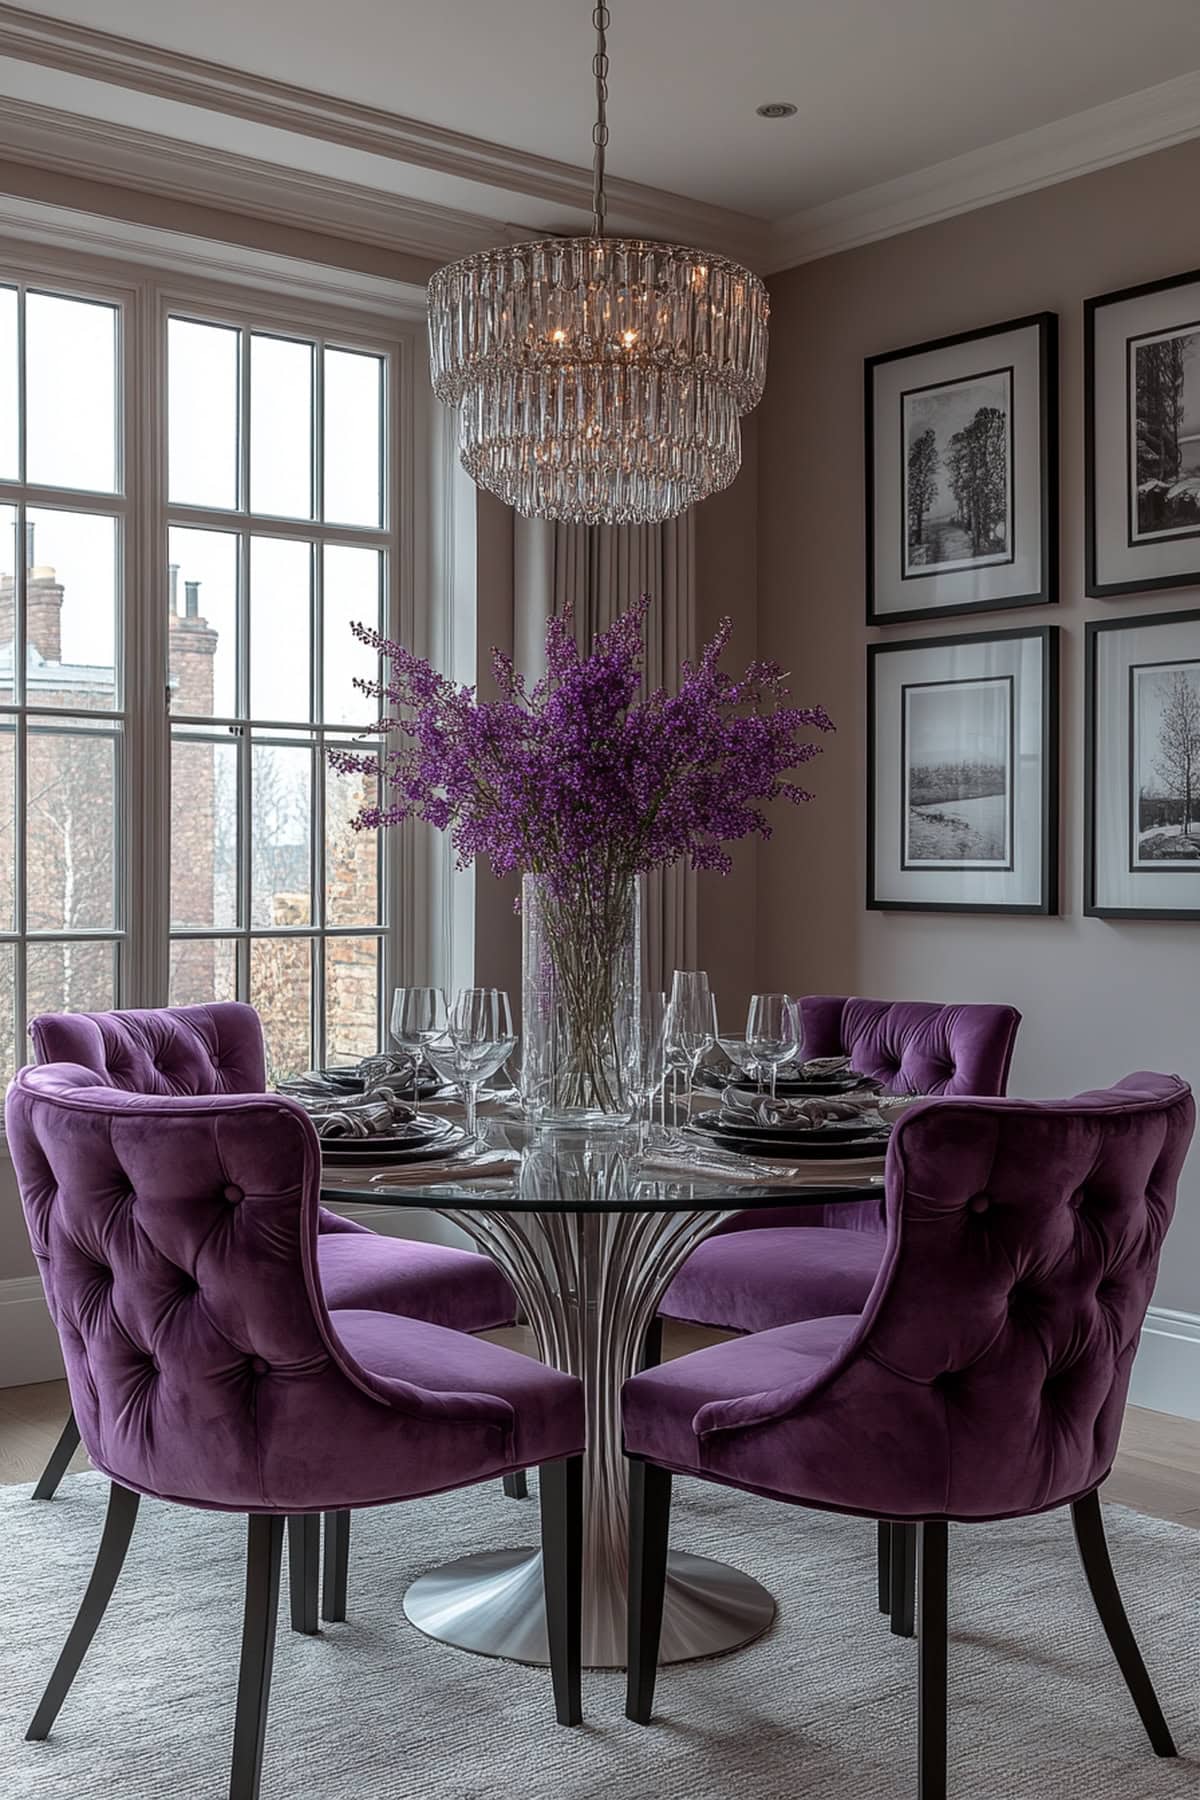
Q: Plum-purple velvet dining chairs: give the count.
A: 4